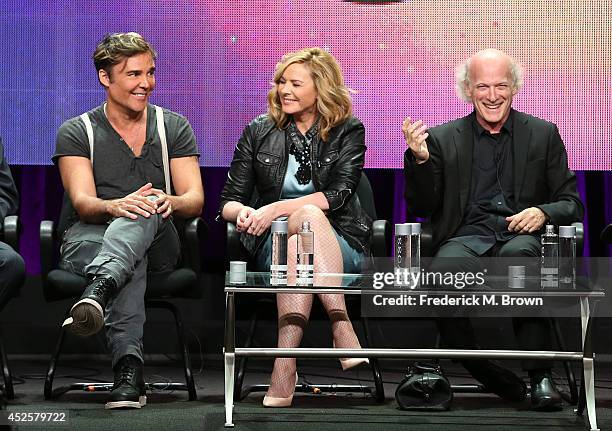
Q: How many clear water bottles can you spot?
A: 6